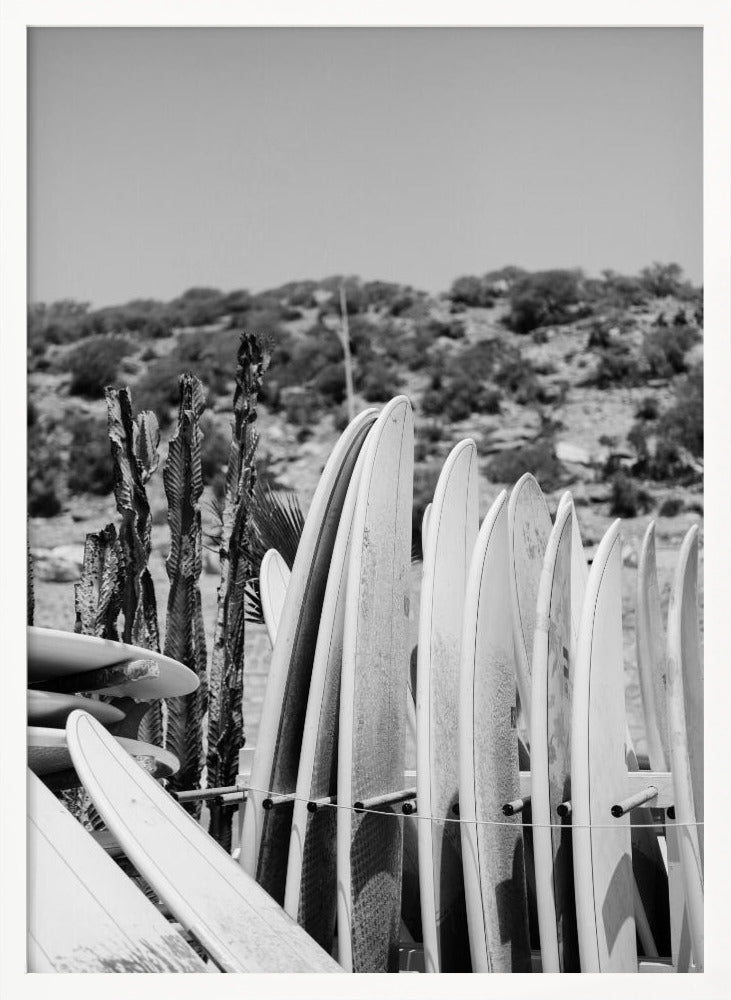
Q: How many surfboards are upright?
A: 13